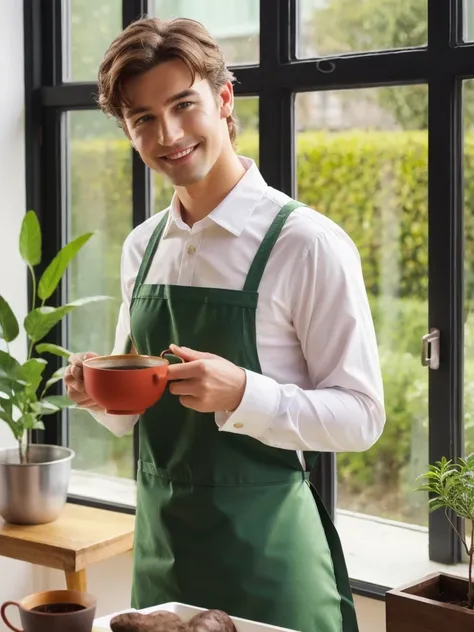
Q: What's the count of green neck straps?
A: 2